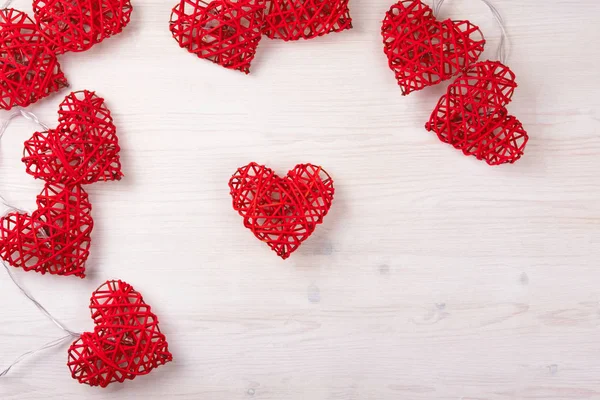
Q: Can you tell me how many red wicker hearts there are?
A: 10